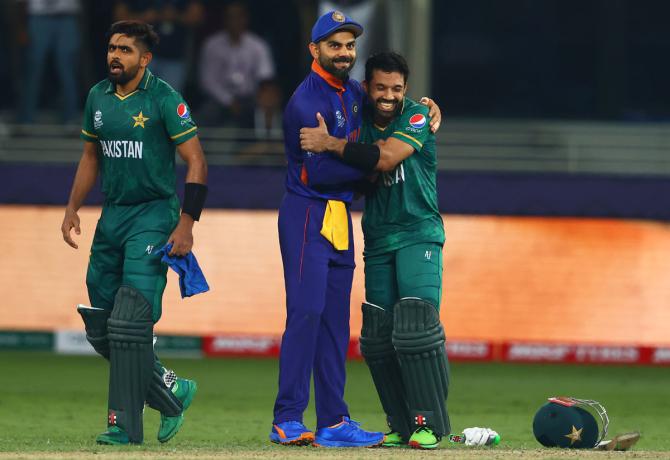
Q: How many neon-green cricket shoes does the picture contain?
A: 2